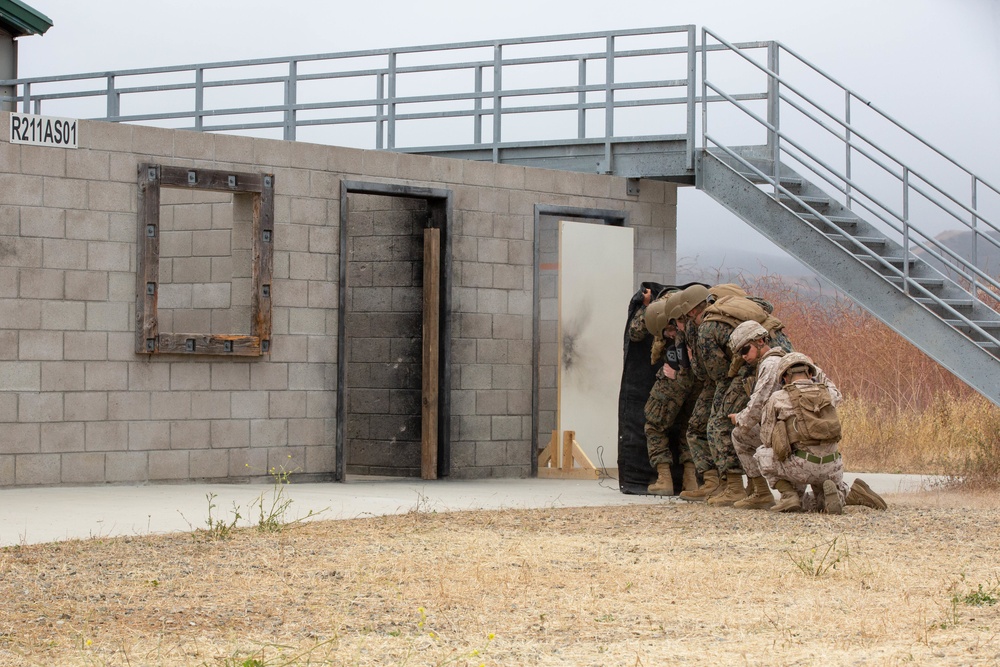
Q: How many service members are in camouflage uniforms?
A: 5